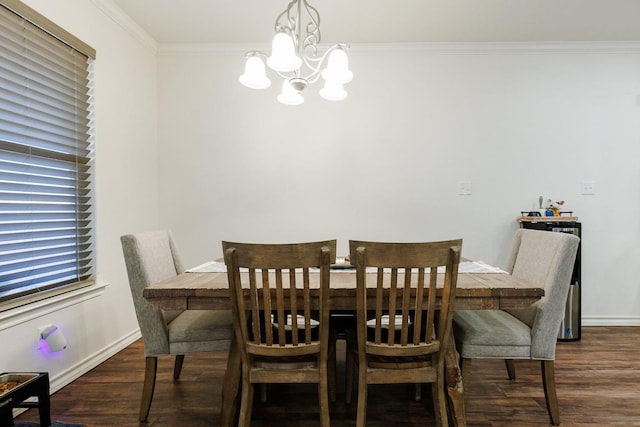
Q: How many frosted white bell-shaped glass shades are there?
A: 5